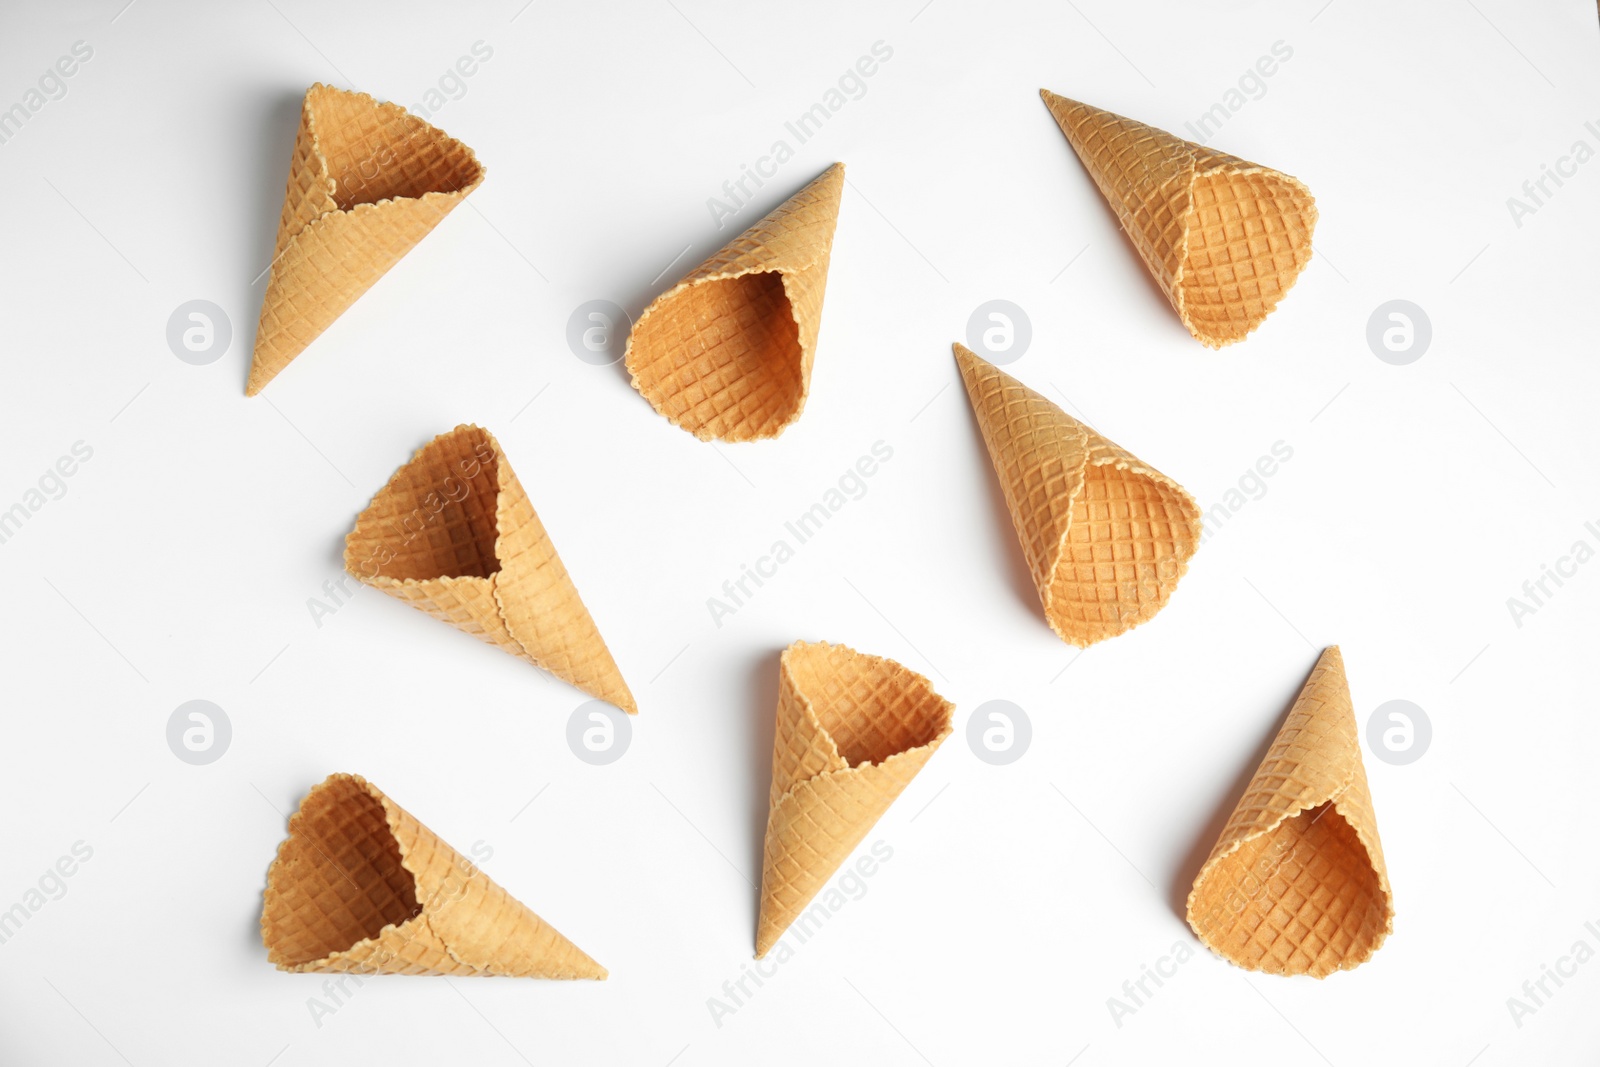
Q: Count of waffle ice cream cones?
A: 8